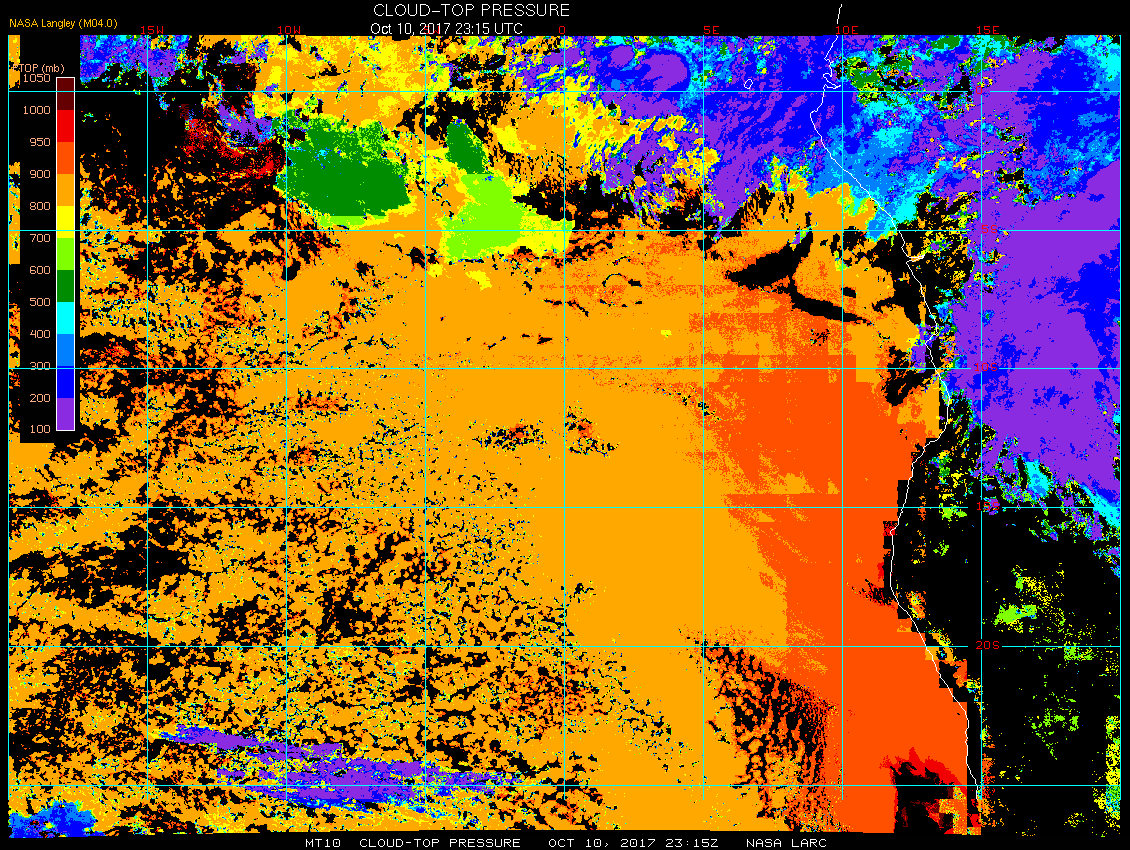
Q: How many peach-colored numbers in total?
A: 12